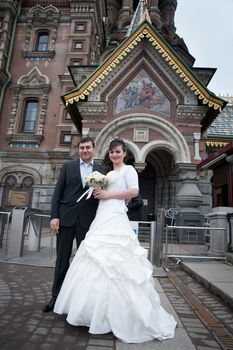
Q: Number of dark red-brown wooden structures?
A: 1